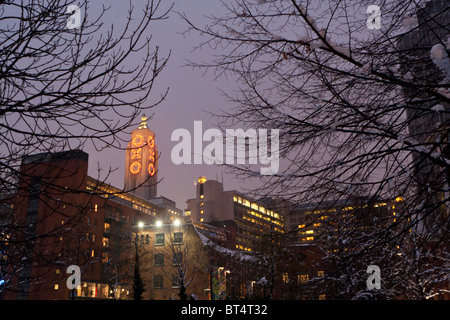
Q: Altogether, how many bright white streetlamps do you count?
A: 3